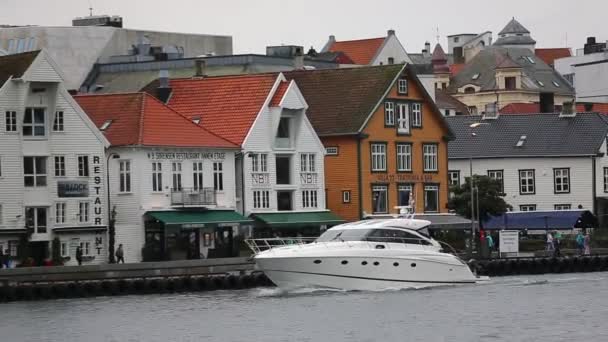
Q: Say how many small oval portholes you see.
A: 6